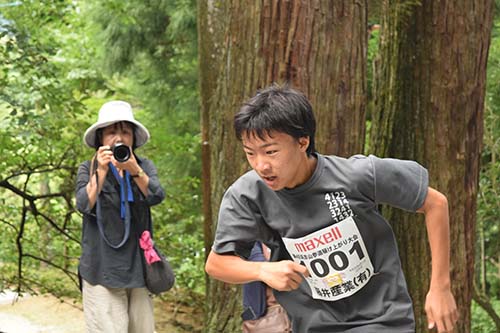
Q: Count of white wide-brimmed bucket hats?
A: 1